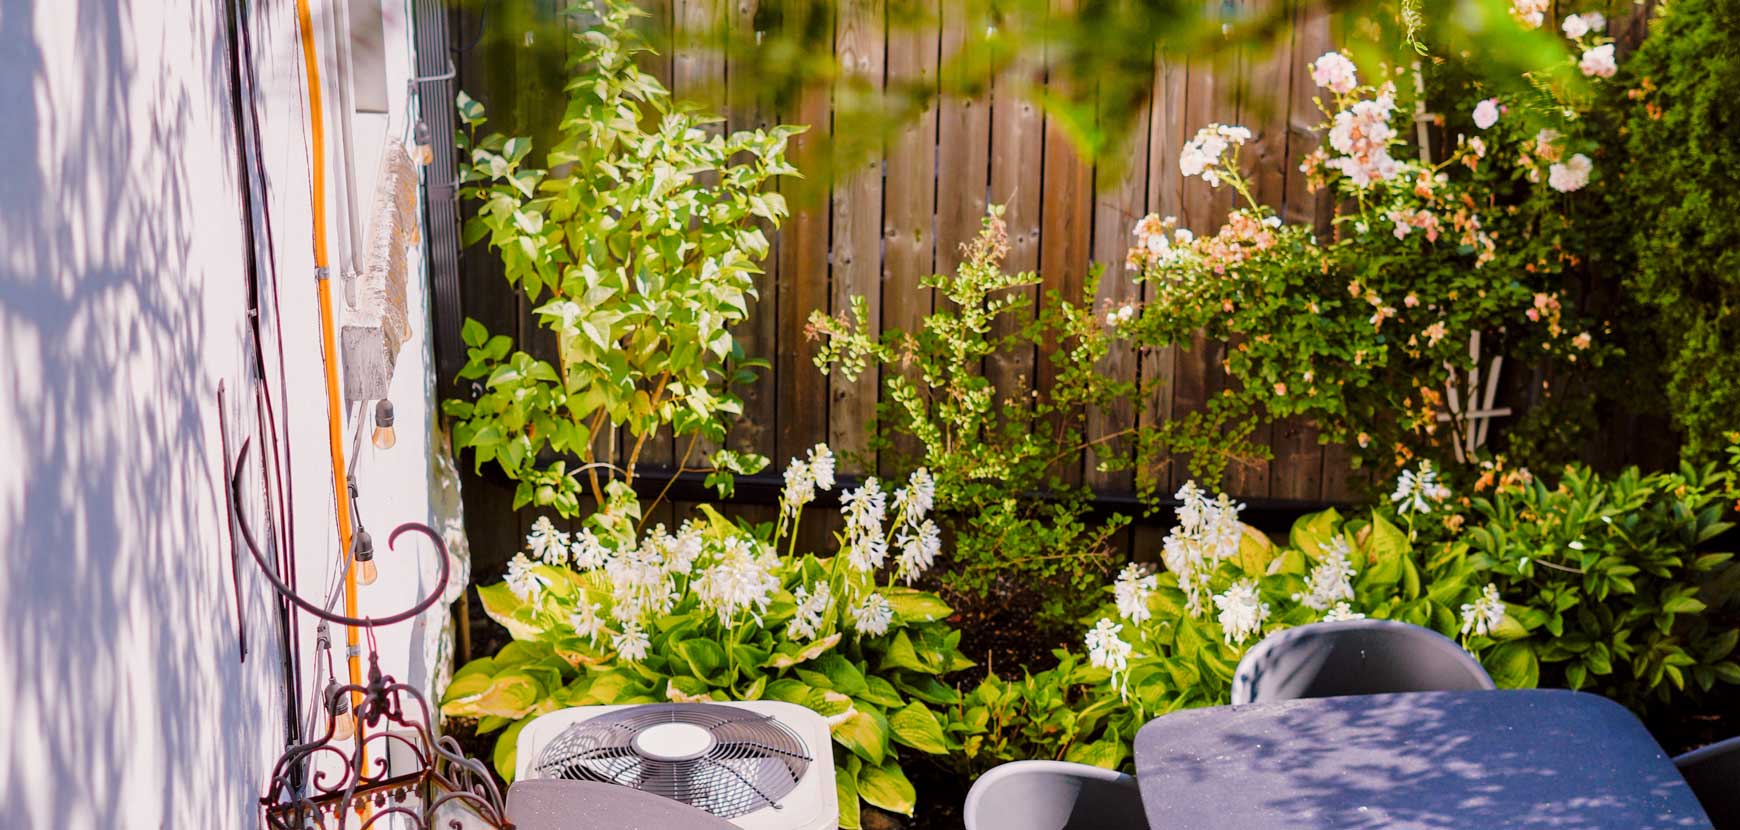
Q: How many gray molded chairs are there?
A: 3